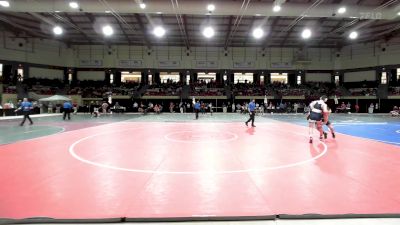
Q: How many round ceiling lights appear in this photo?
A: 13